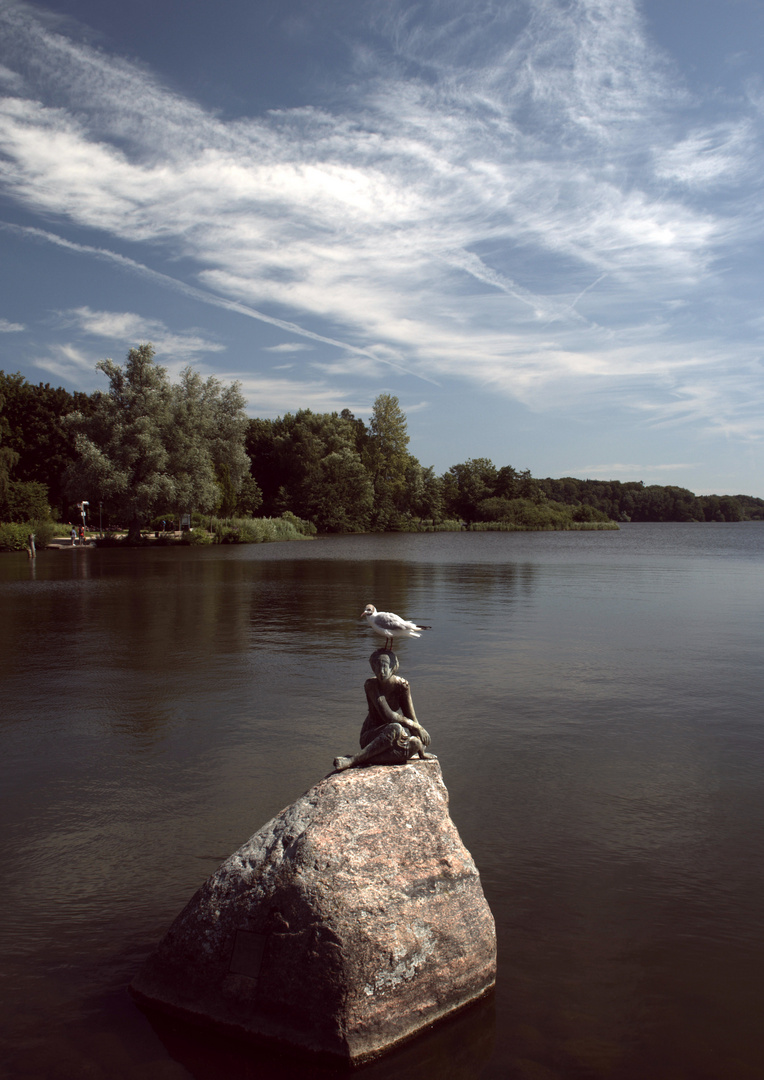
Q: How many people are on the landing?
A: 2